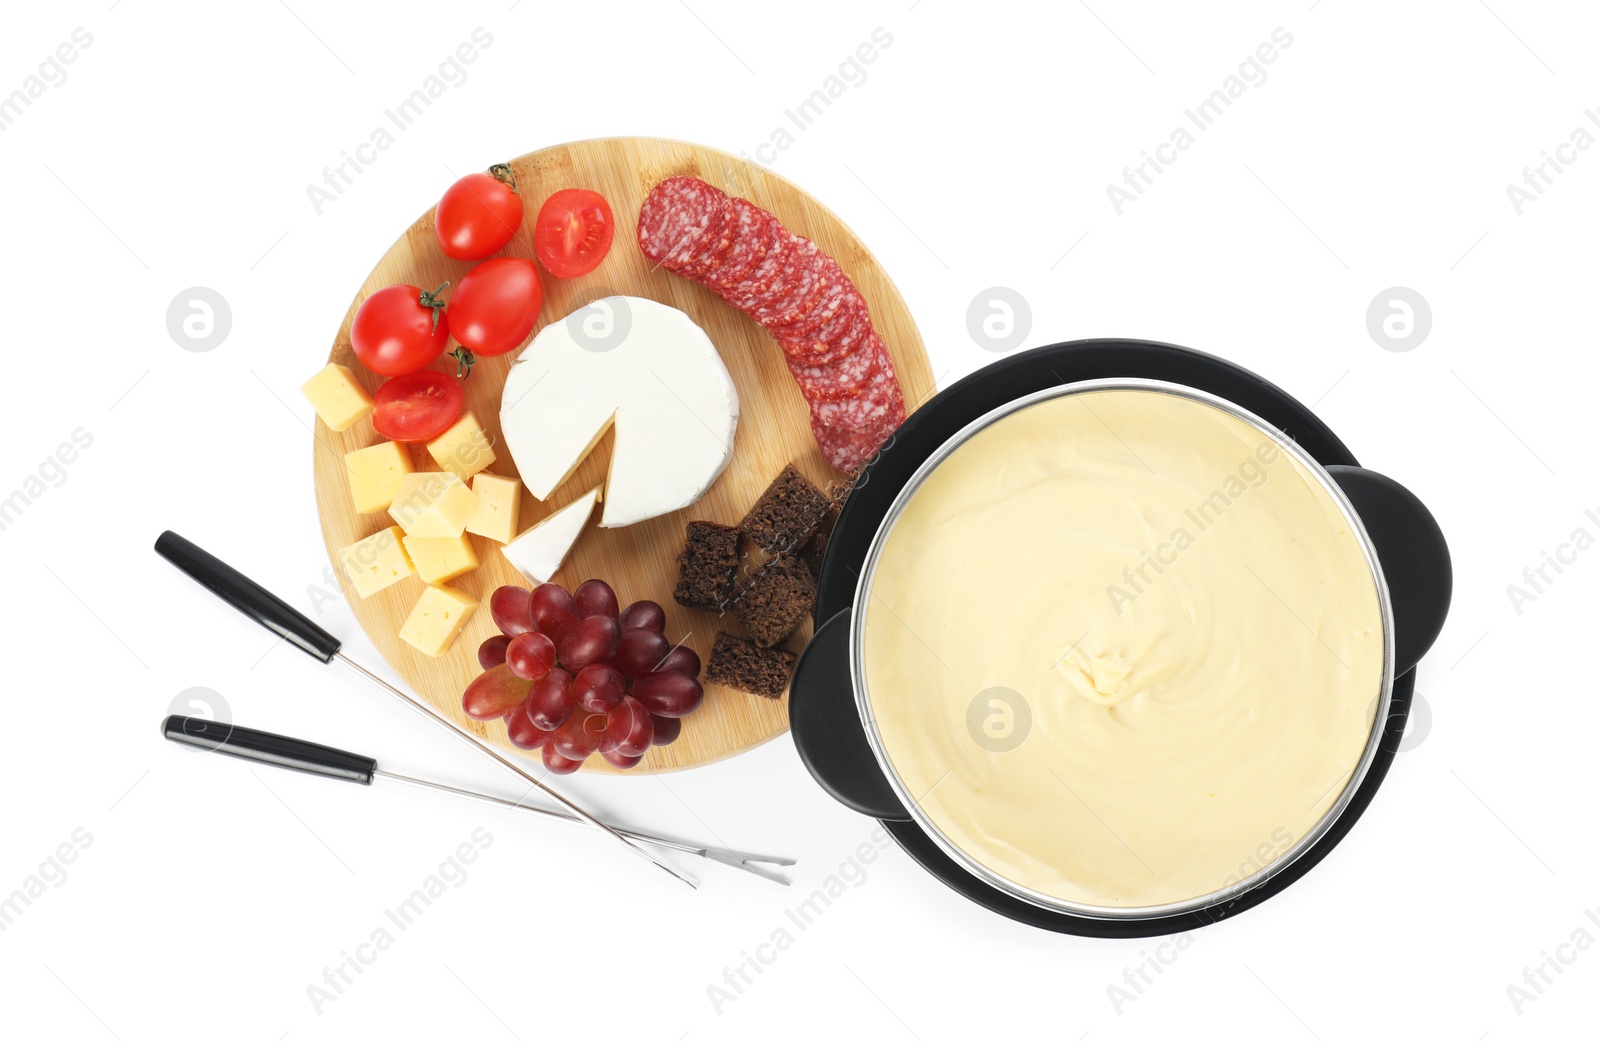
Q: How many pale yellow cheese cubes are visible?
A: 8